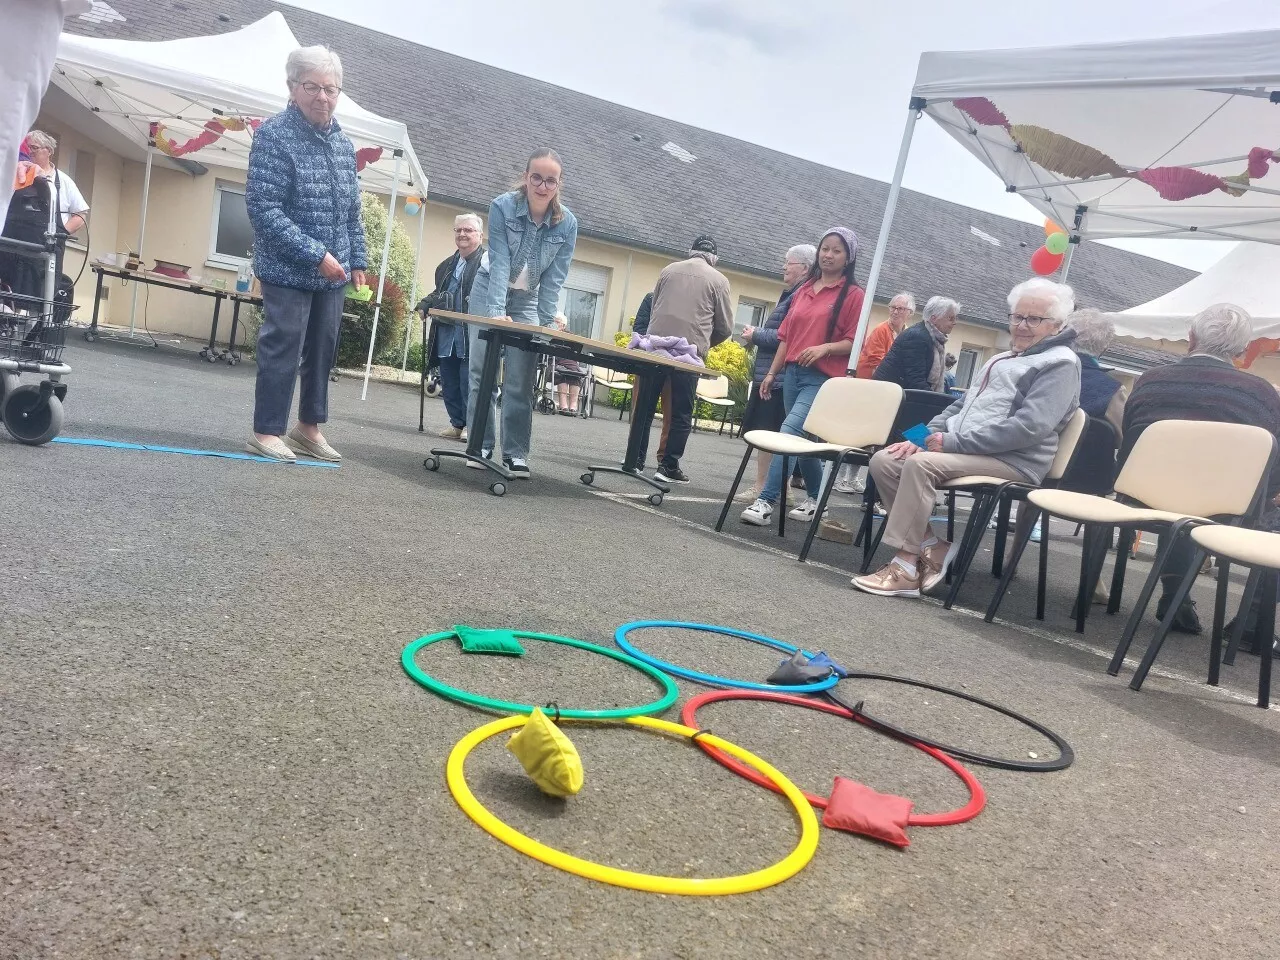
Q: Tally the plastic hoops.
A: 5